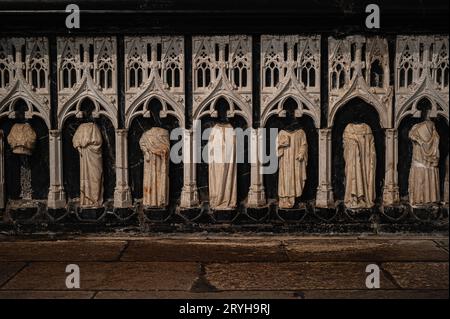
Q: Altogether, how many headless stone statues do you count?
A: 7